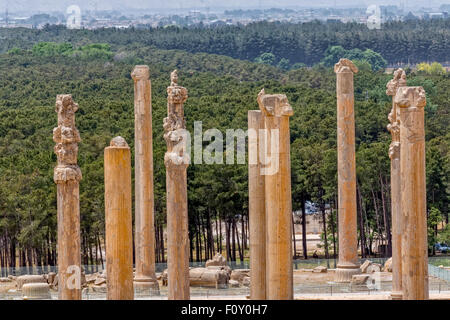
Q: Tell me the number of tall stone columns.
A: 9